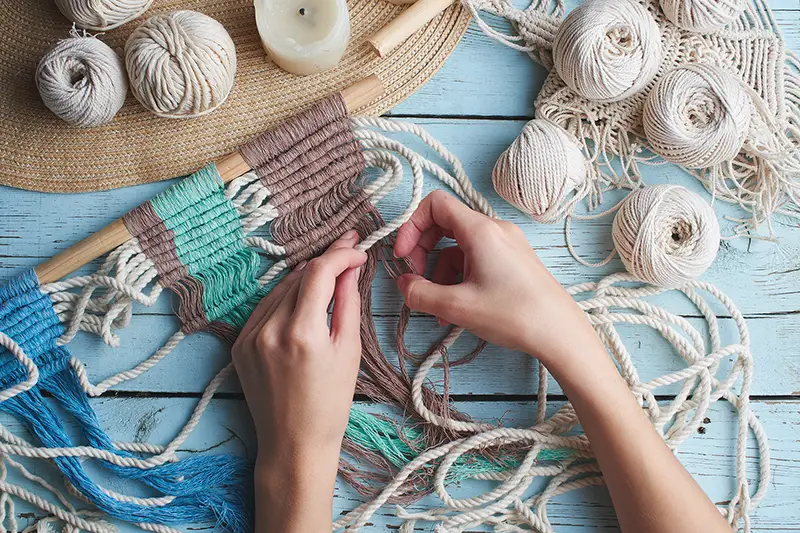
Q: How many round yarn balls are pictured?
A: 8